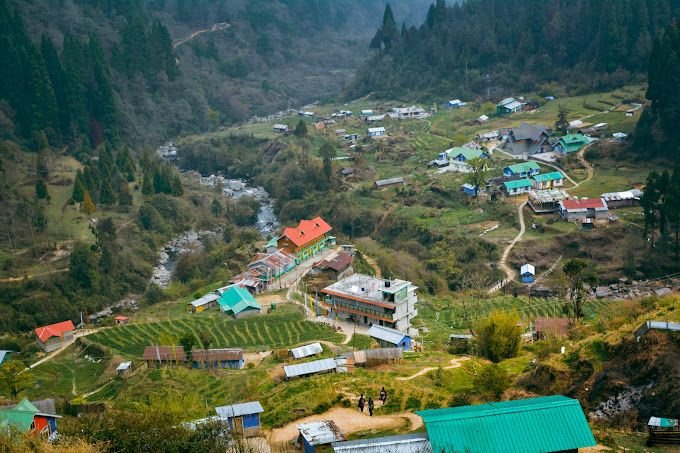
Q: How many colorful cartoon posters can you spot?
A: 0